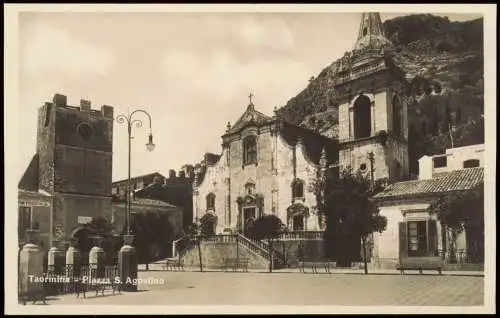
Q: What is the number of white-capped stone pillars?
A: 5